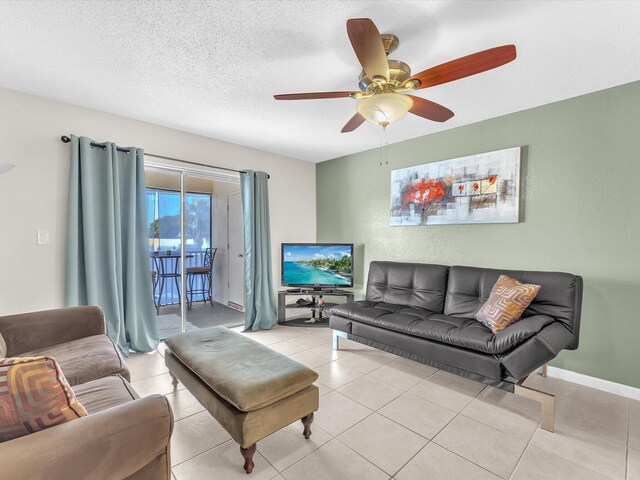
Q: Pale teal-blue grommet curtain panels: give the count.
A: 2